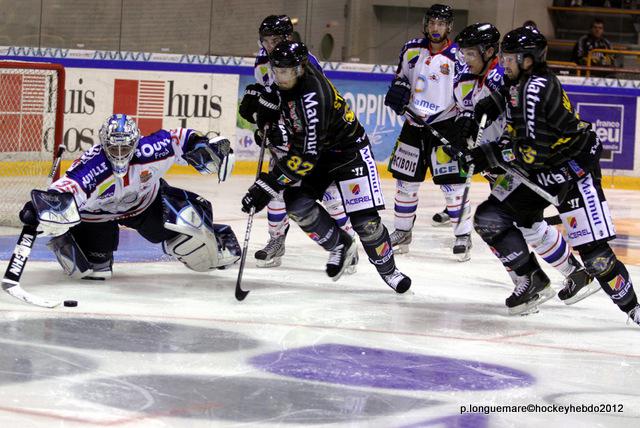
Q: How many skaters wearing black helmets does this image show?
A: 5